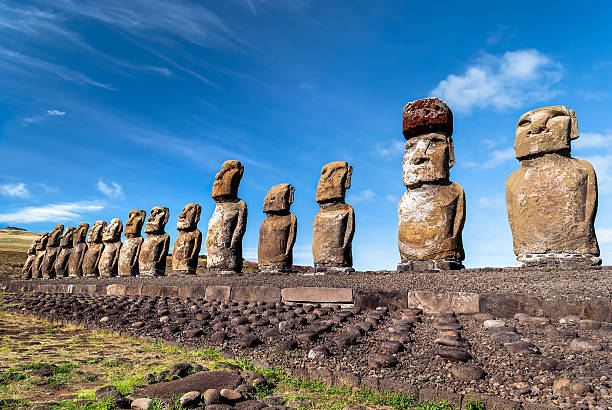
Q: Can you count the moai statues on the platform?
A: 15